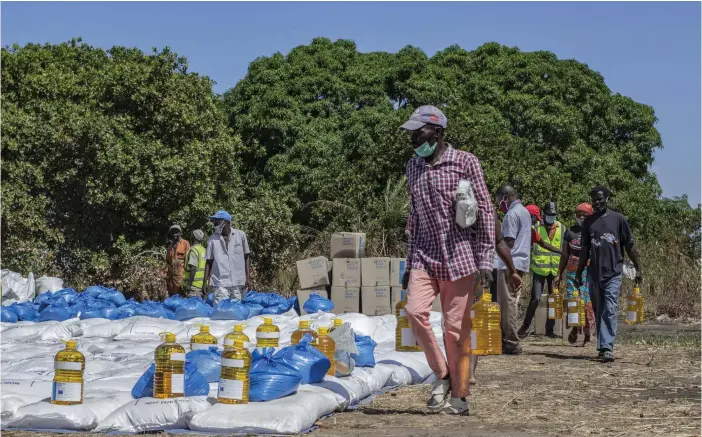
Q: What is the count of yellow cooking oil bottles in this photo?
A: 14